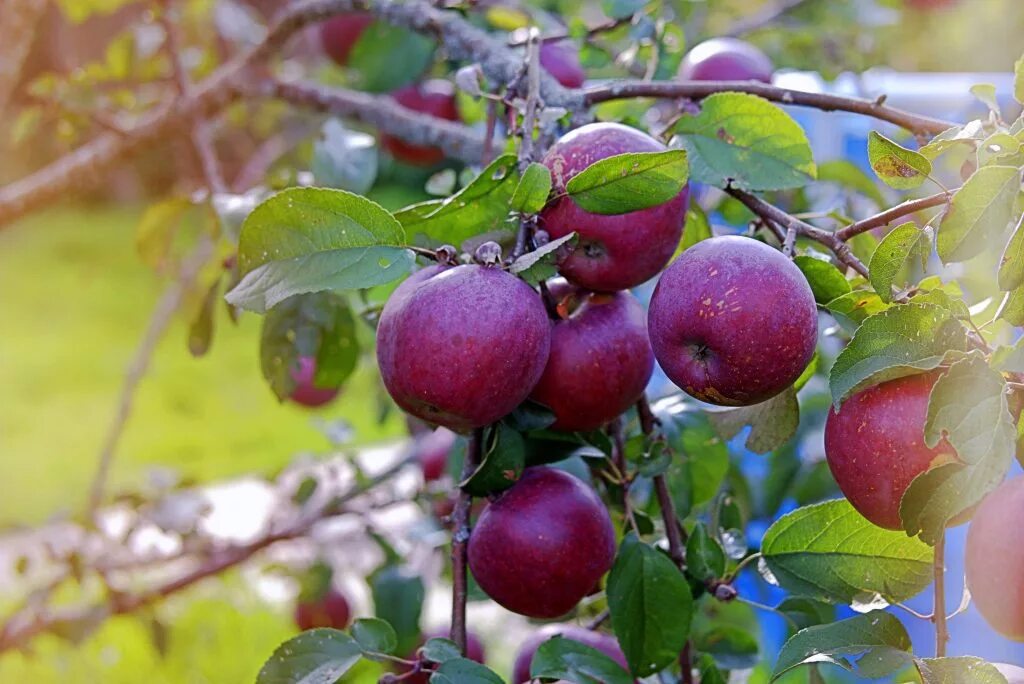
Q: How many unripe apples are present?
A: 0